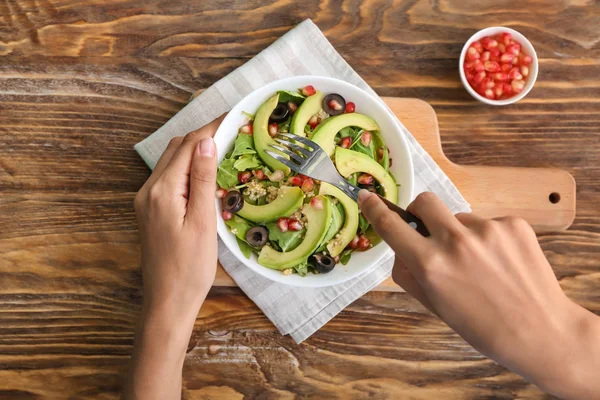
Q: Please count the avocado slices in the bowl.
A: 7